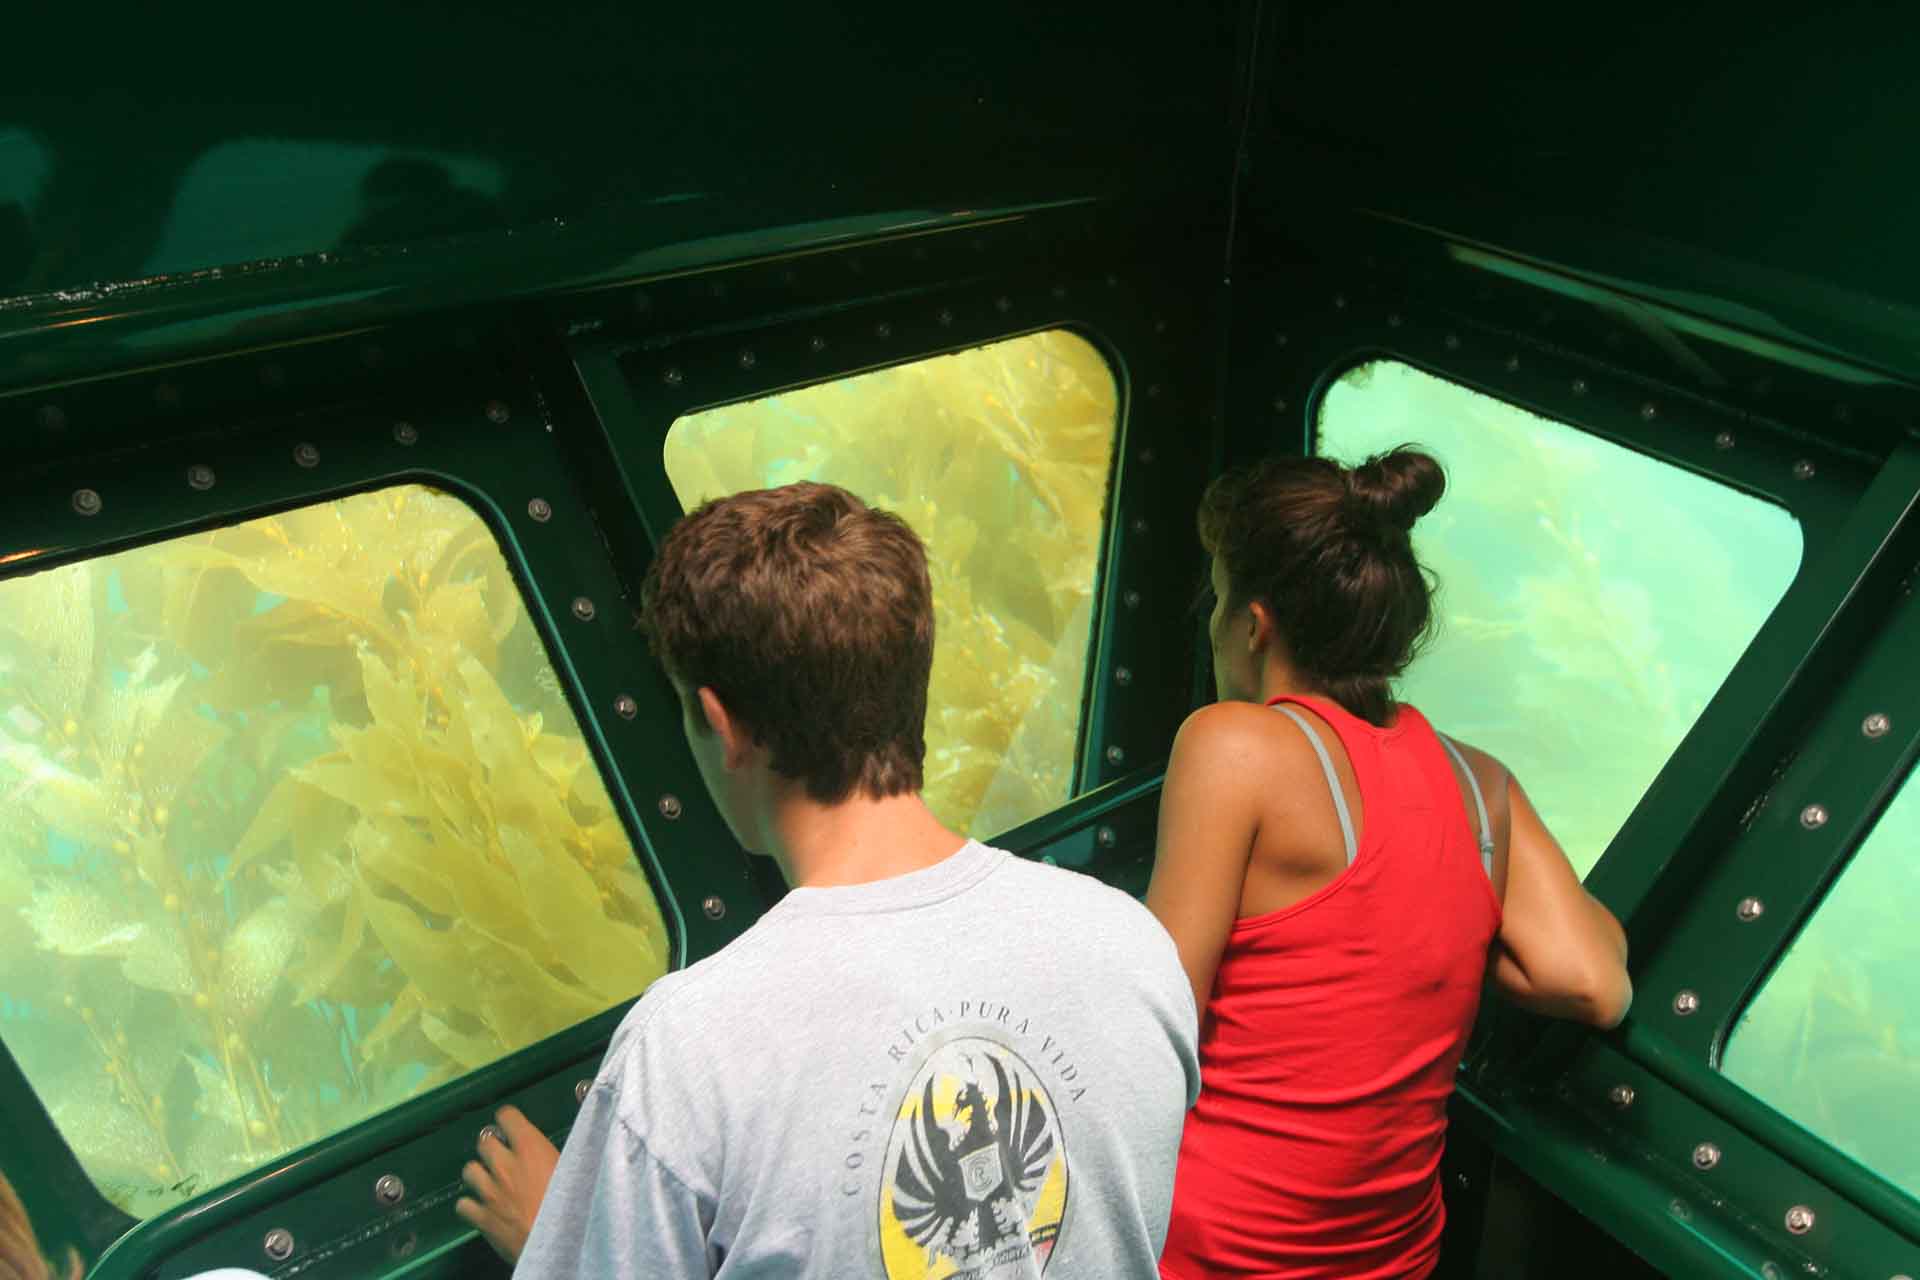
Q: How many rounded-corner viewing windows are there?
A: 4